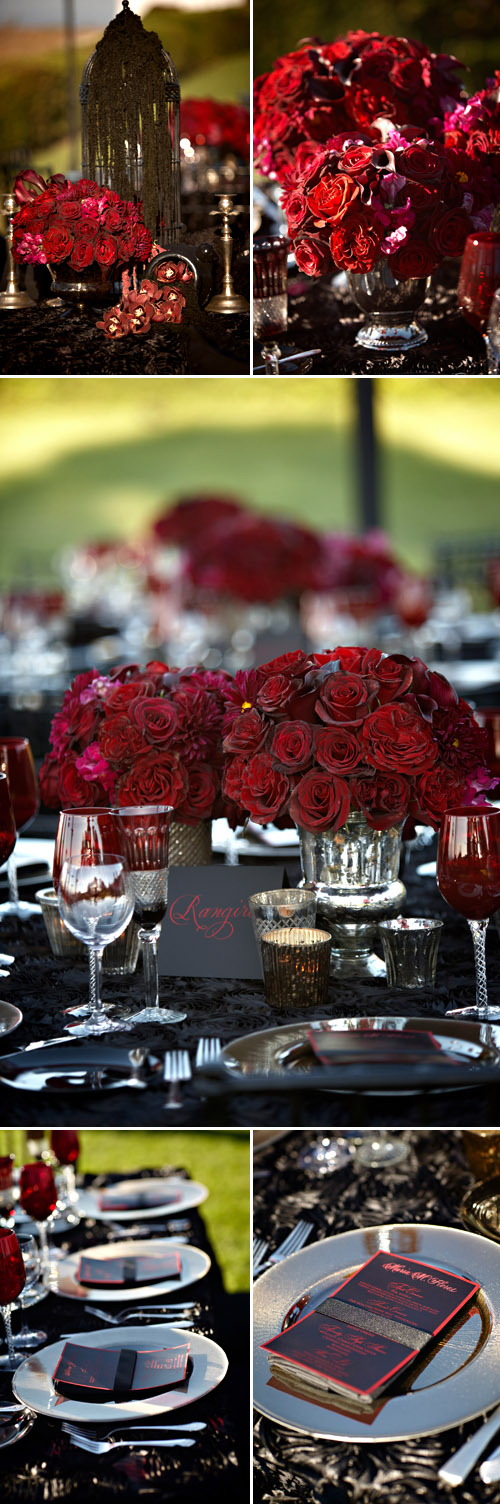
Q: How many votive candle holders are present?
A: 5